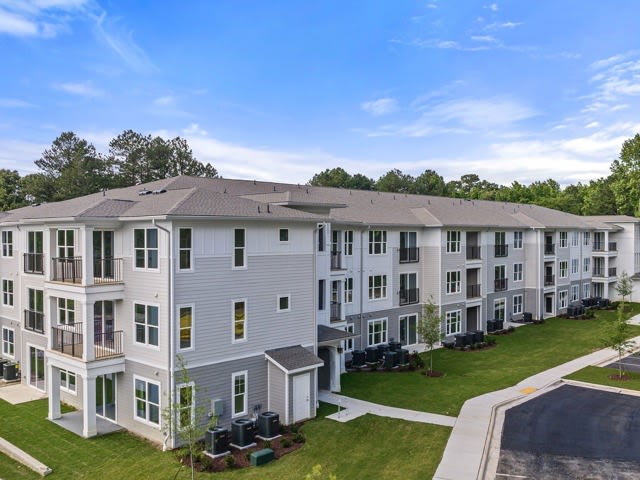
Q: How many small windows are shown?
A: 2